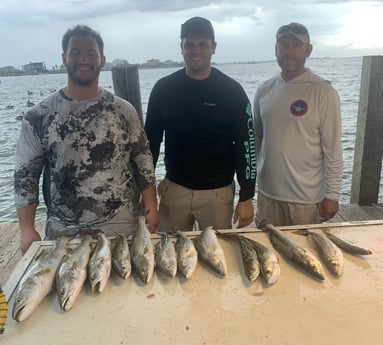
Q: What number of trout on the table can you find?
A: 13